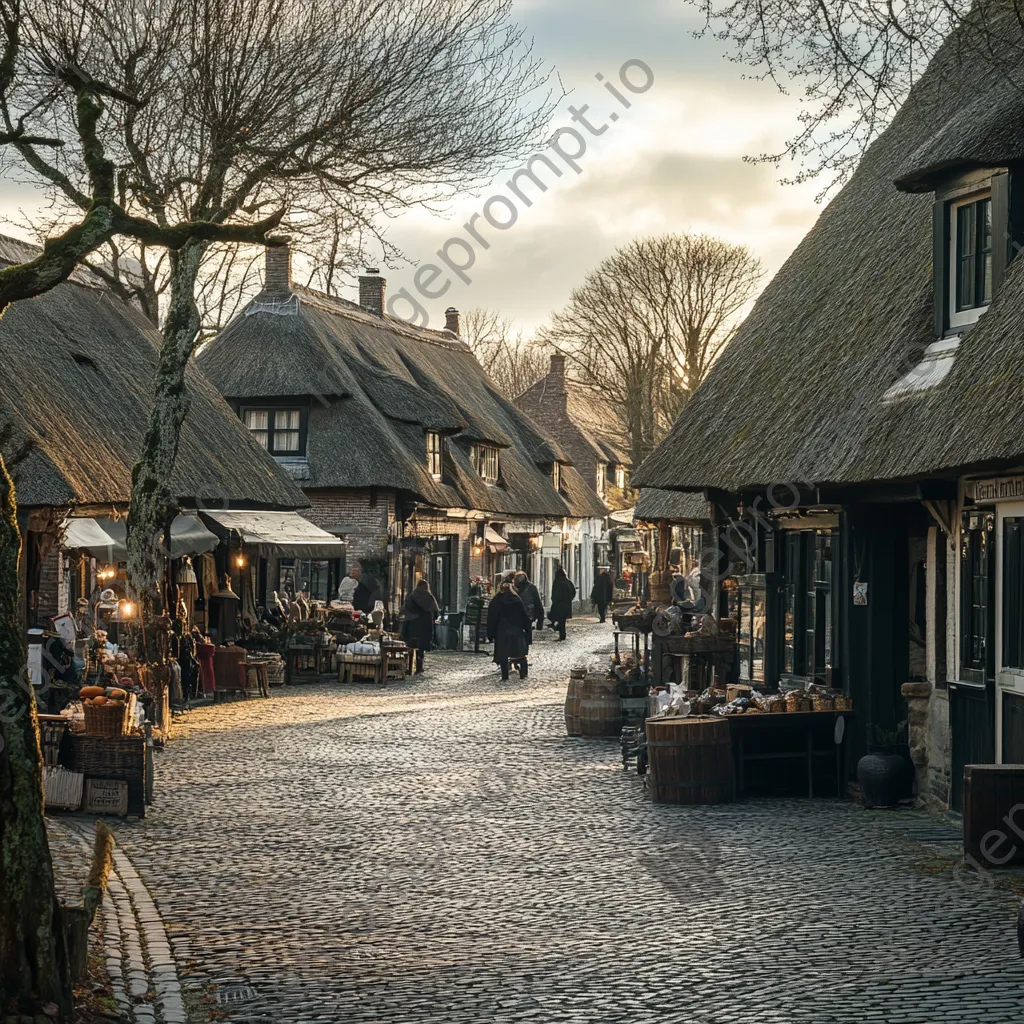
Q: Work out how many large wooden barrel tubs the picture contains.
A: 3